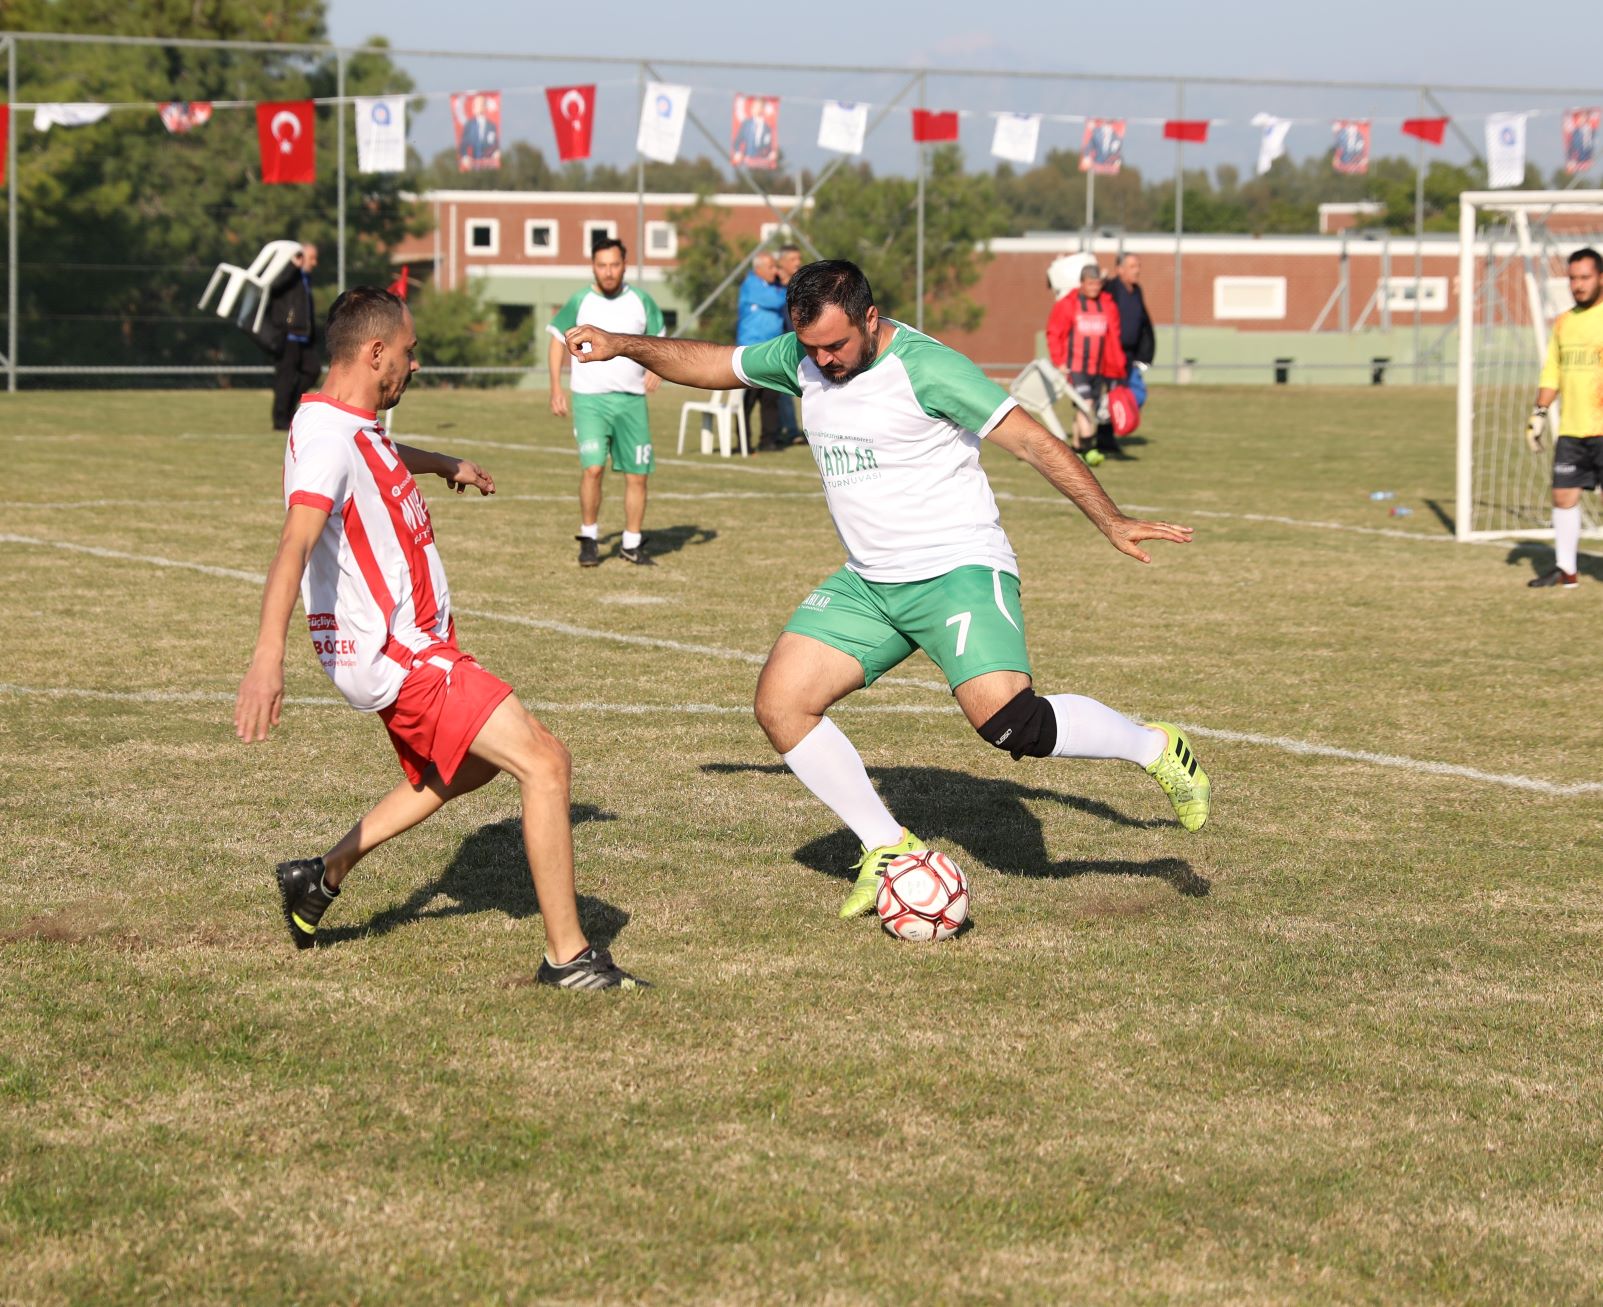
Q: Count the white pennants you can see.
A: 7